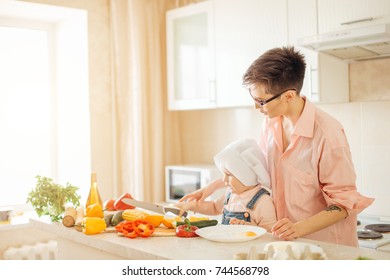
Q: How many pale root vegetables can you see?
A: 2